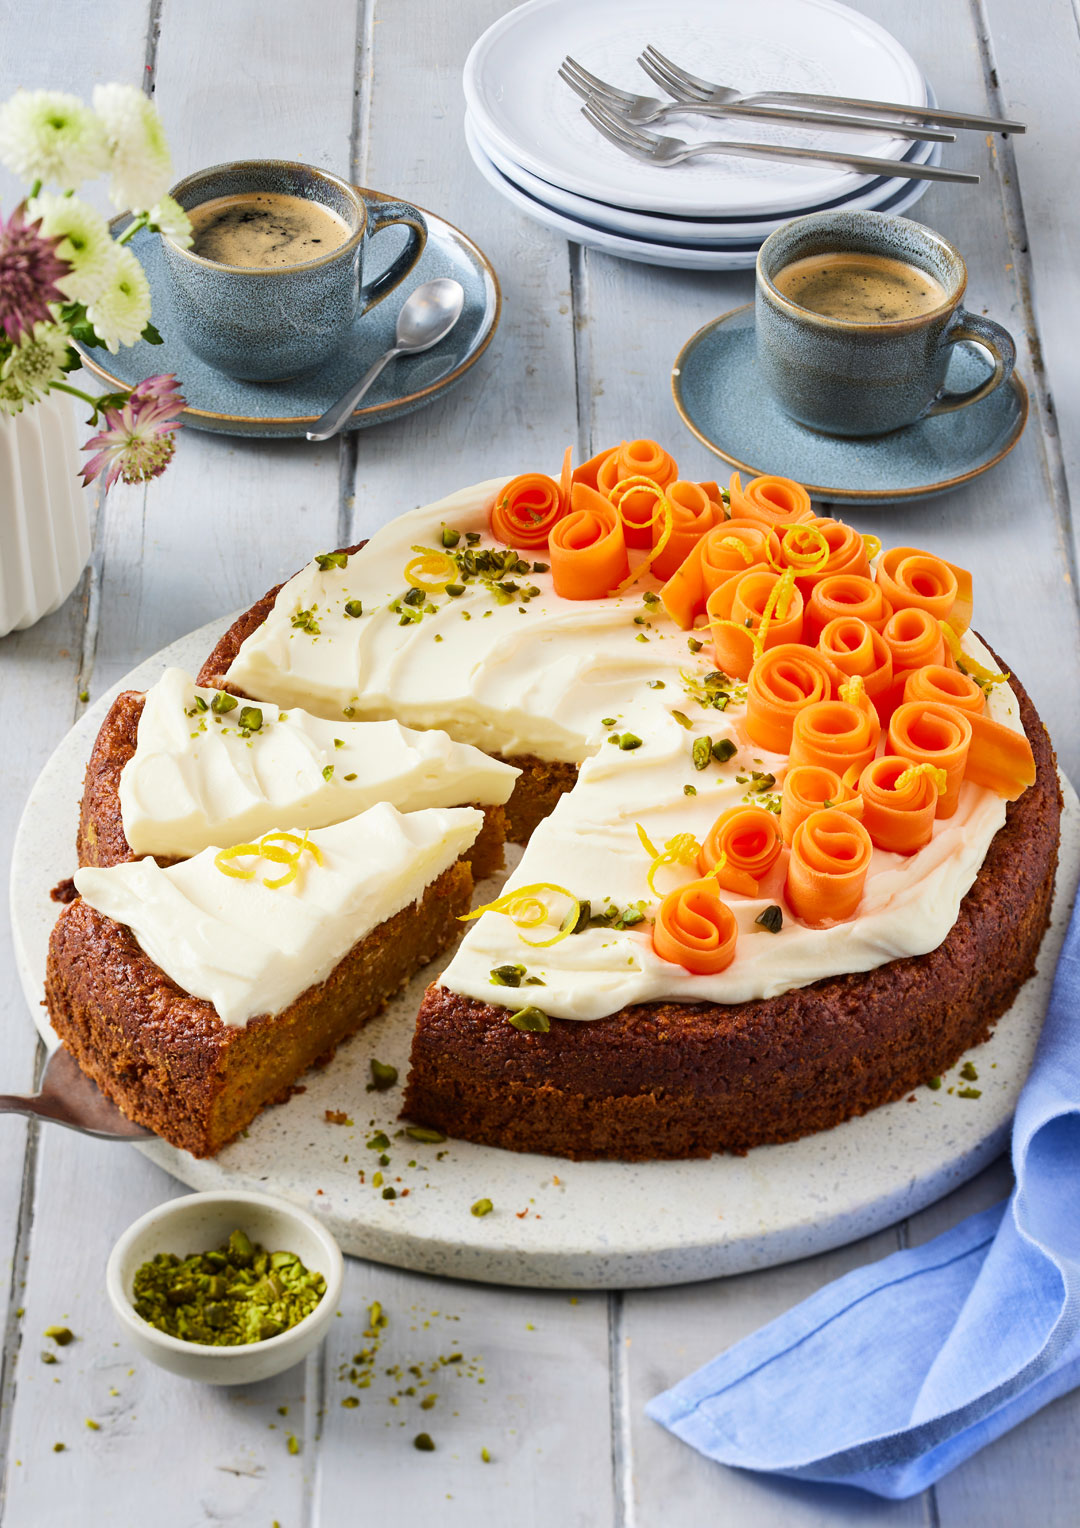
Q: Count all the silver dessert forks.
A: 3